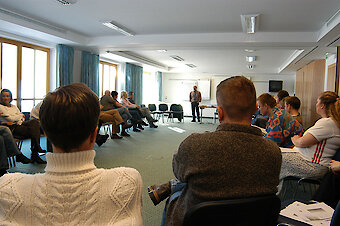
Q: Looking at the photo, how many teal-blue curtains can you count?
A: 4